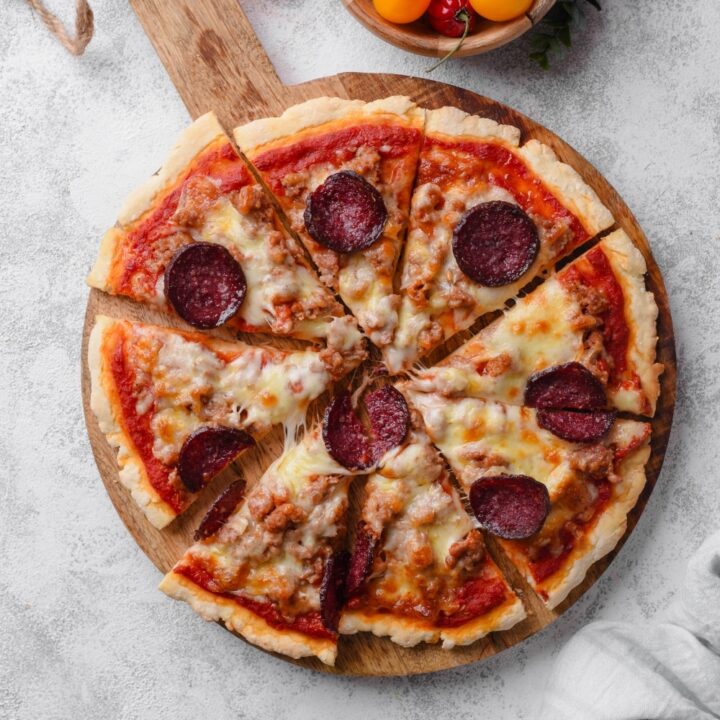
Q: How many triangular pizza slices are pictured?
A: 8